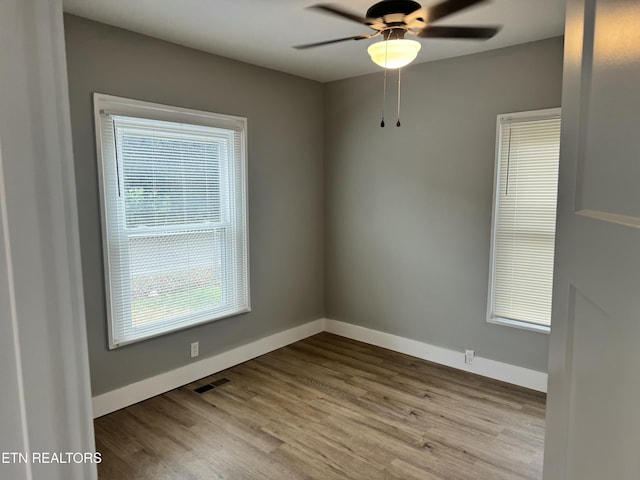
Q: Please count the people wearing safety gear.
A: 0